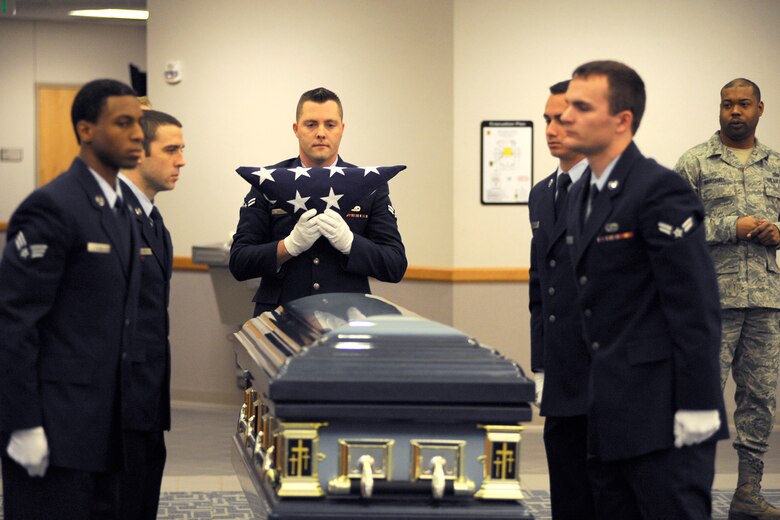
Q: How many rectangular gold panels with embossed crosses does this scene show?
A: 2